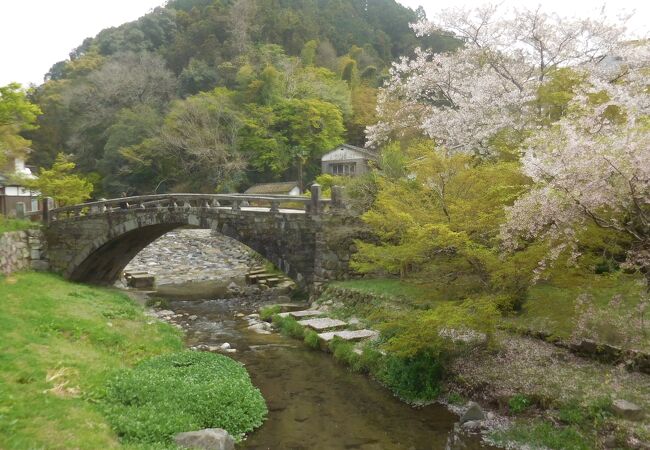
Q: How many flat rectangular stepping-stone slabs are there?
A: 3